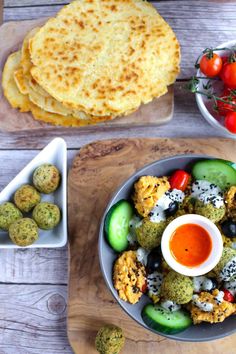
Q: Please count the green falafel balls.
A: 10